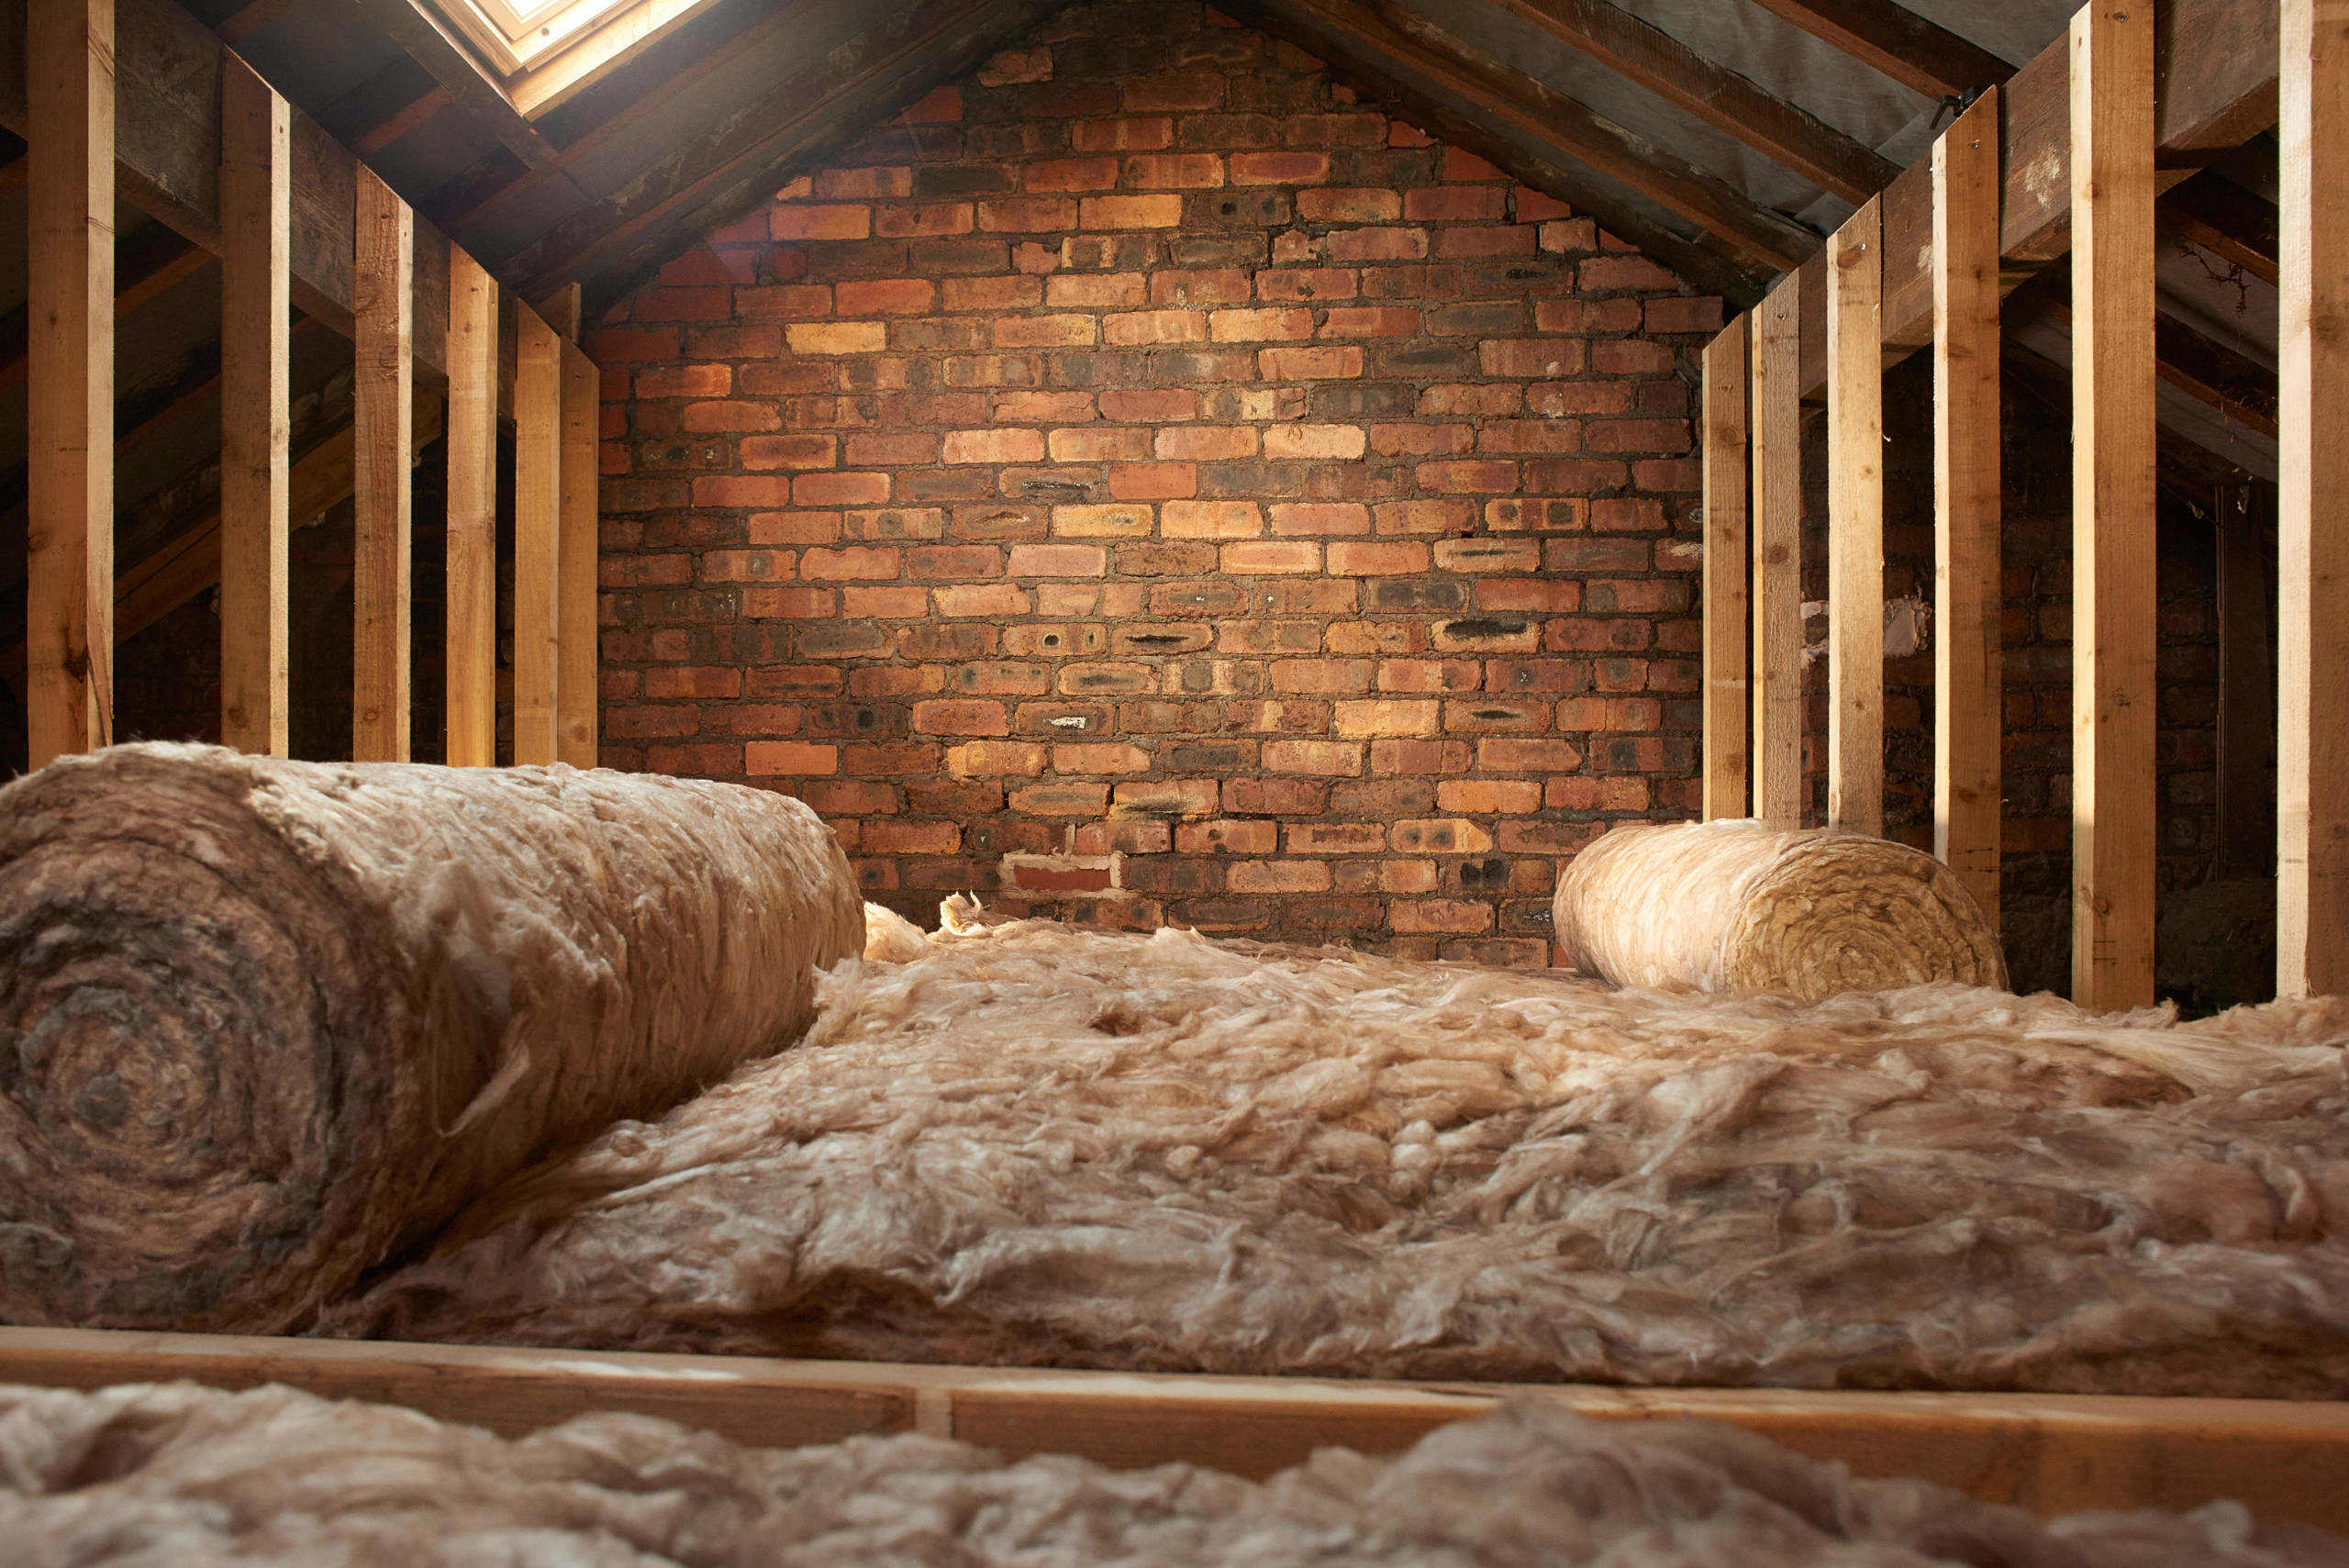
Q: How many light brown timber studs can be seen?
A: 12